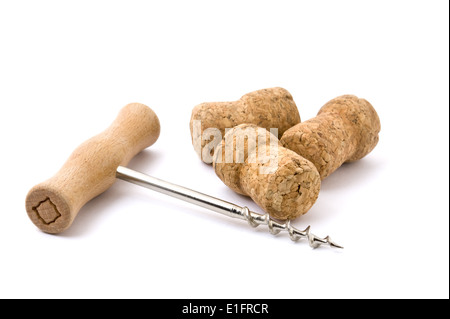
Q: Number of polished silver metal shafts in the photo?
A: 1